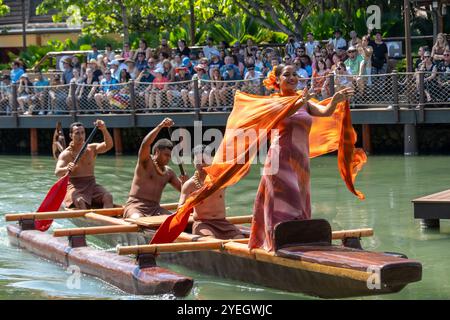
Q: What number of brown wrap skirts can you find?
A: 3